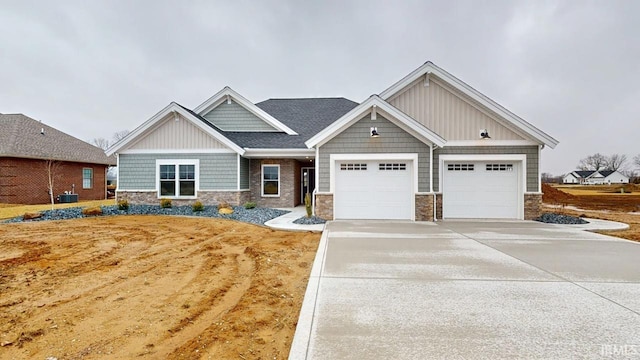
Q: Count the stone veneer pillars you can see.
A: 3